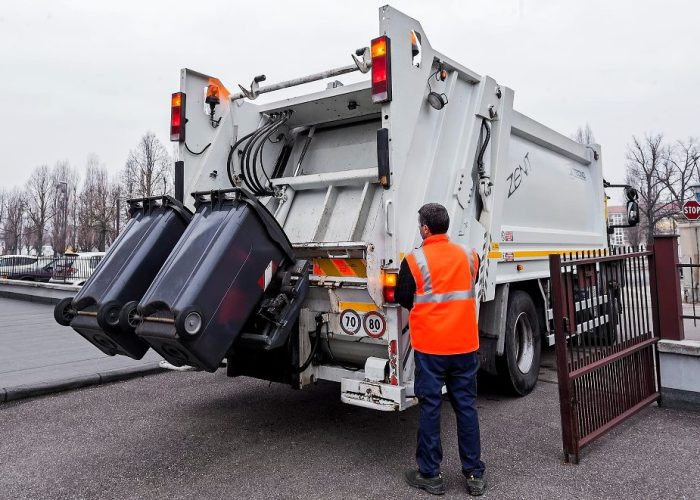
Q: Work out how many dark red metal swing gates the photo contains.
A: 1